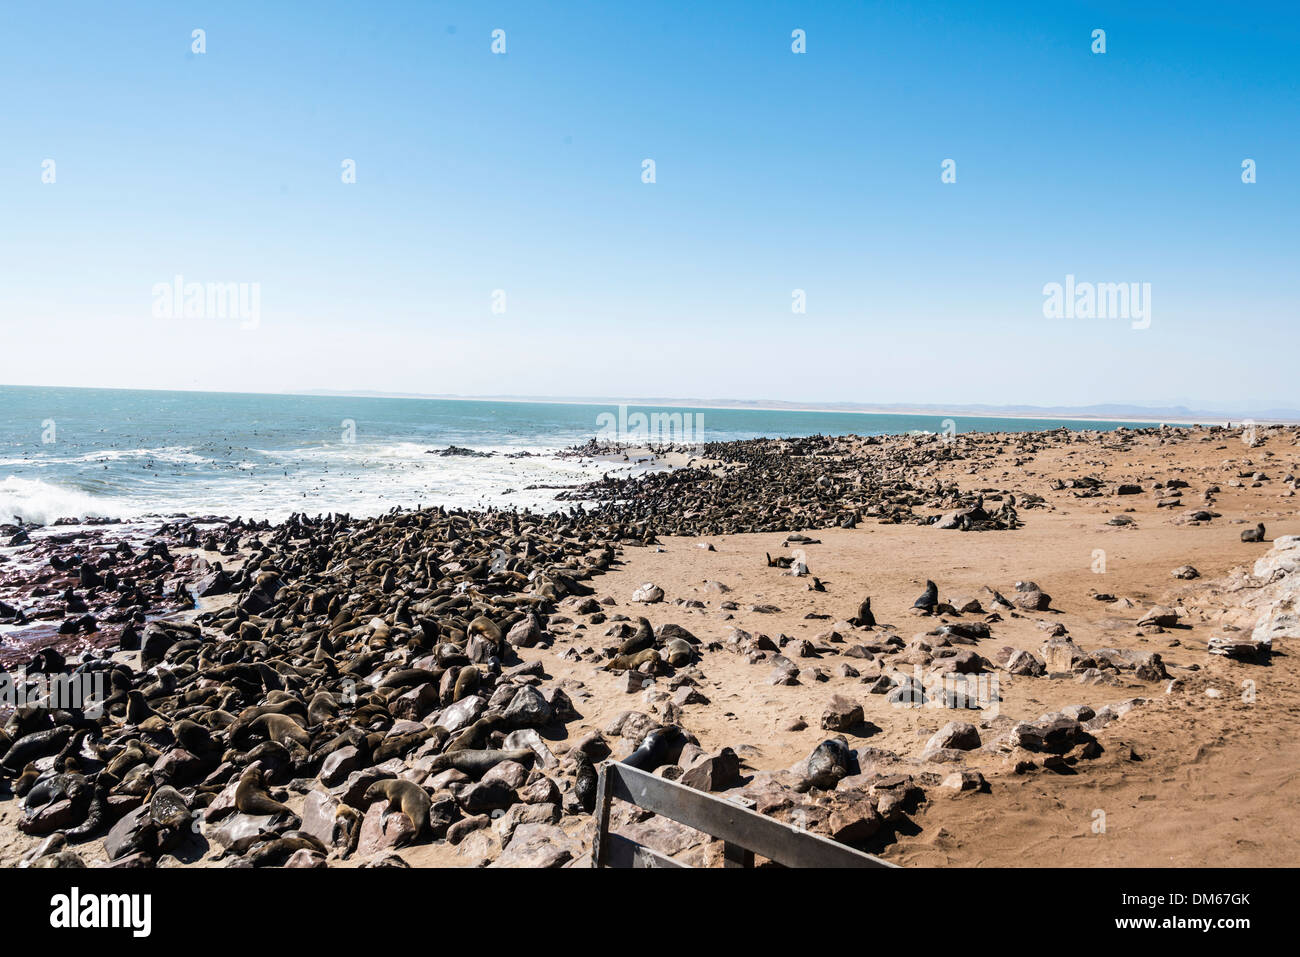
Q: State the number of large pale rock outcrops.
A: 1